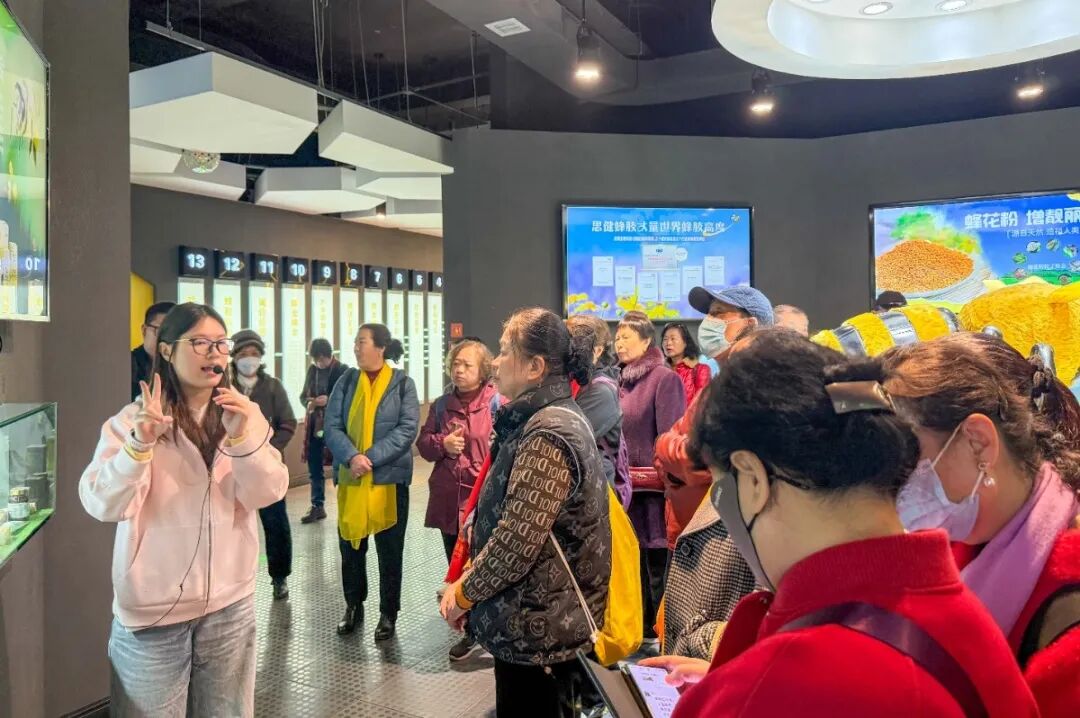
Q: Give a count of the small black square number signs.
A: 10